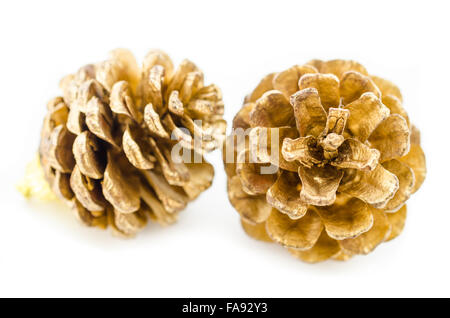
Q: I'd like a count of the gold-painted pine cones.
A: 2